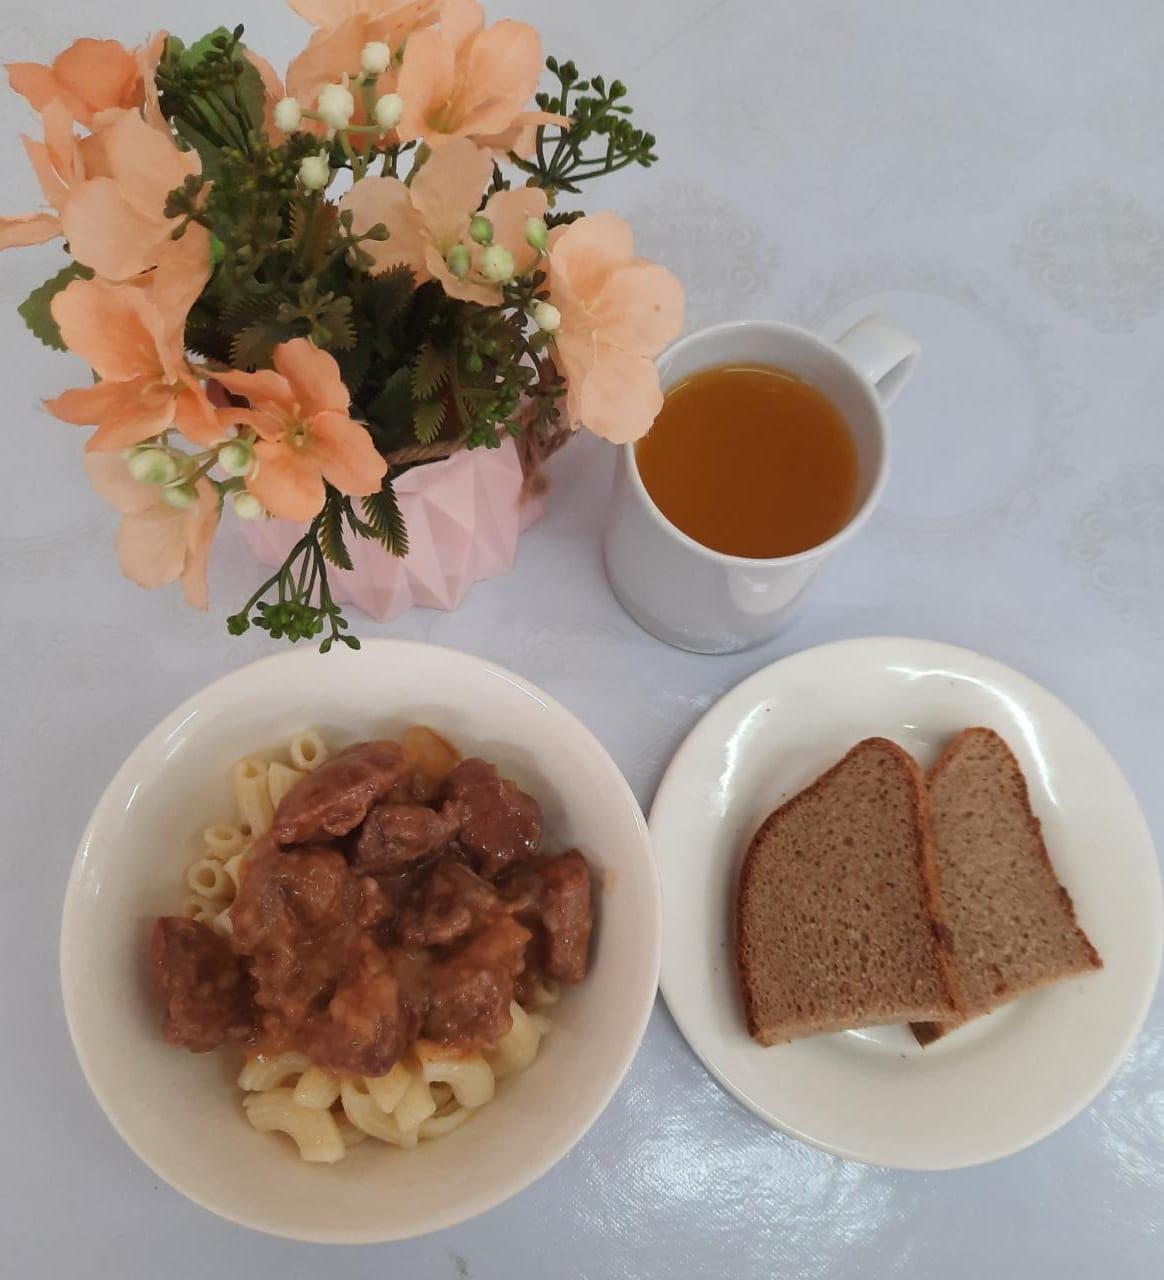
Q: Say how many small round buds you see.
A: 14